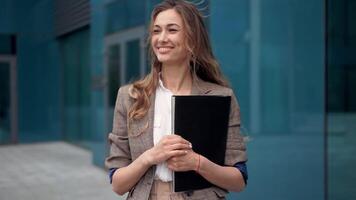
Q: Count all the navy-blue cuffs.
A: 2